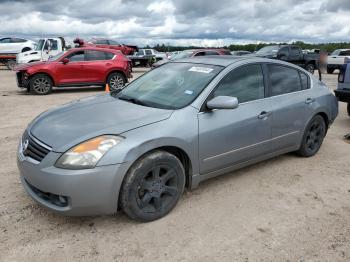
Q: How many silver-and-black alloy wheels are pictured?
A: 2